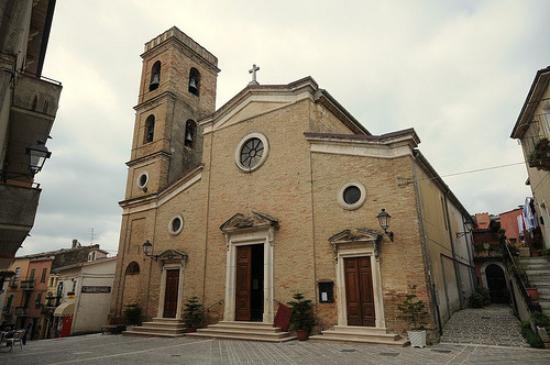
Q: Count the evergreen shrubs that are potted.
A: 4